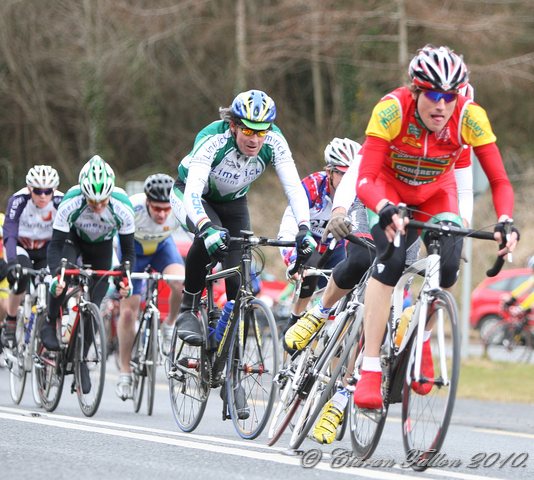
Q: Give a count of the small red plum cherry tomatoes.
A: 0